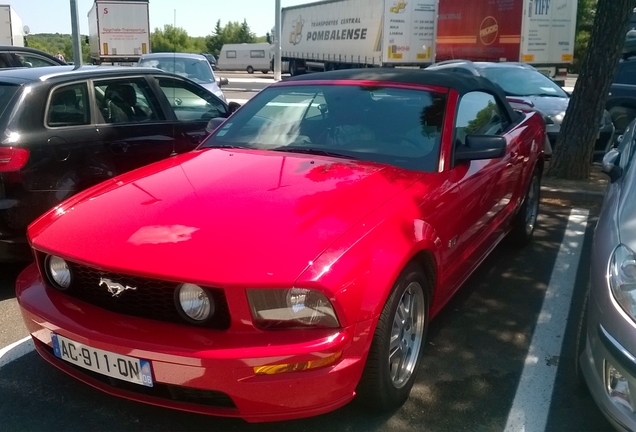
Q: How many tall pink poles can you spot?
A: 0